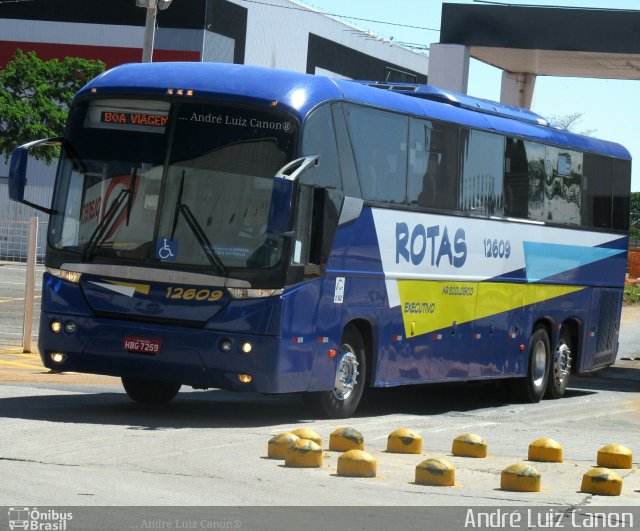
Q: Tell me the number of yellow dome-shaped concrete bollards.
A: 12